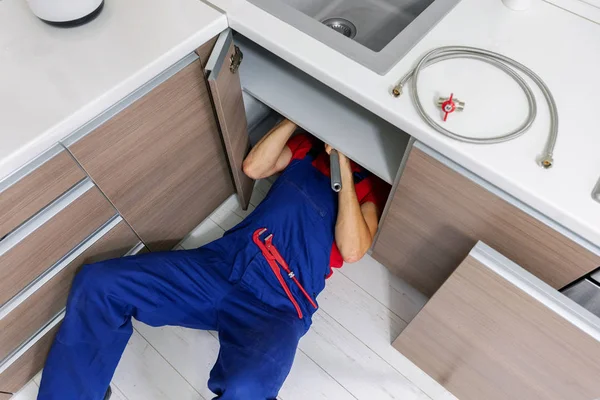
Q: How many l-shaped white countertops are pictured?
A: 1